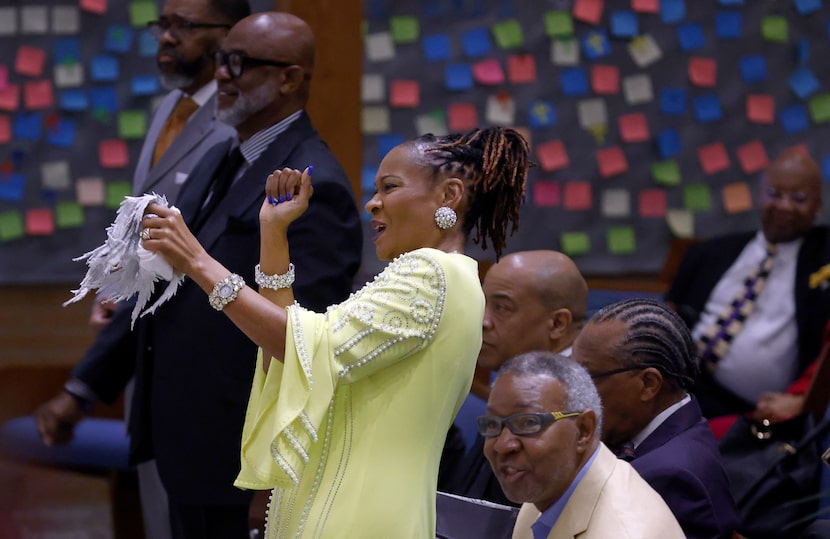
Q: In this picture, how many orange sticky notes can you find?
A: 1